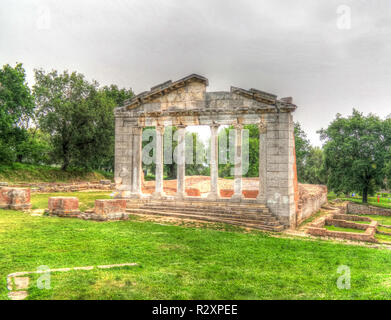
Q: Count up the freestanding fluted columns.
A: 4